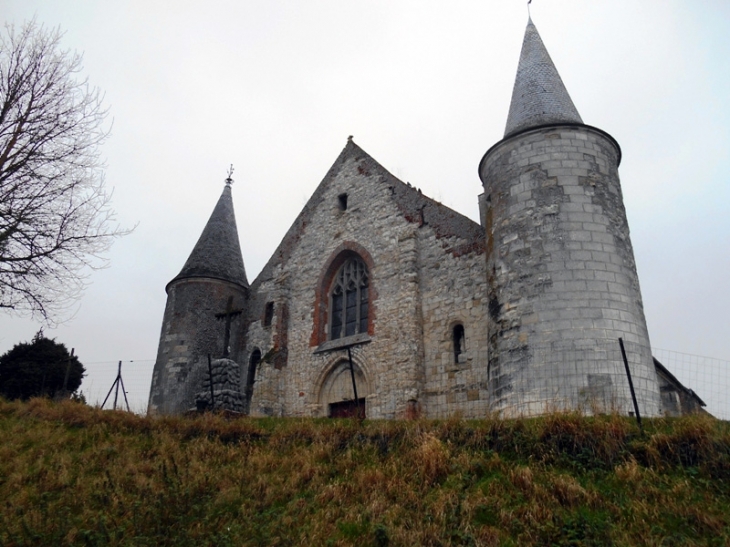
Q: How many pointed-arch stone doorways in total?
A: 1